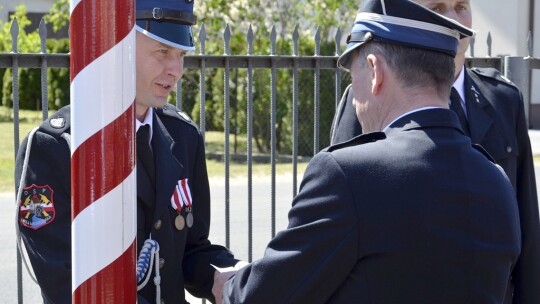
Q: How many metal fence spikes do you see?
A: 12